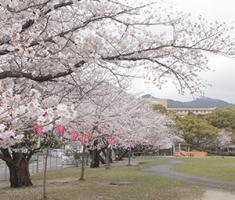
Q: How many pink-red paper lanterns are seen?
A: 6